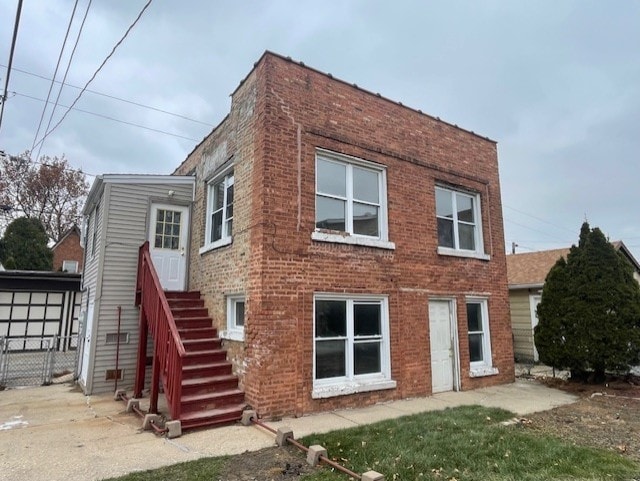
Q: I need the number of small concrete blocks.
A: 8